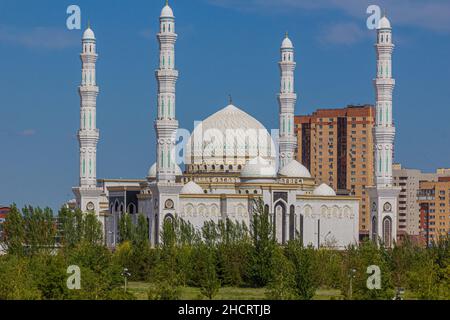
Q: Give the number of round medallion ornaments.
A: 3